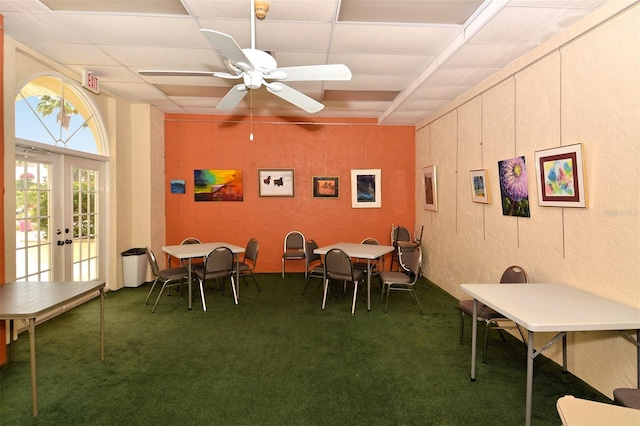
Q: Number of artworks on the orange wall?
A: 5